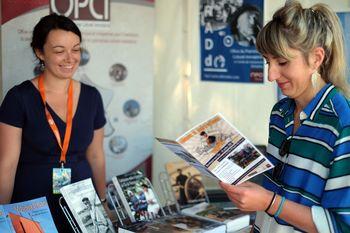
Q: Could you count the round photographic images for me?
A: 5